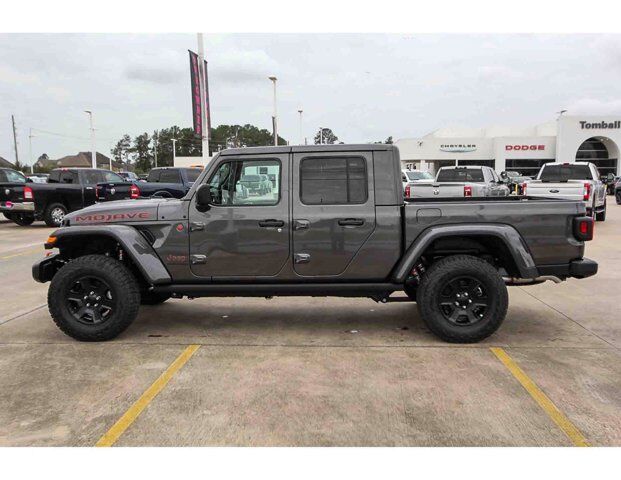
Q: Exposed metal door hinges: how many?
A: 4